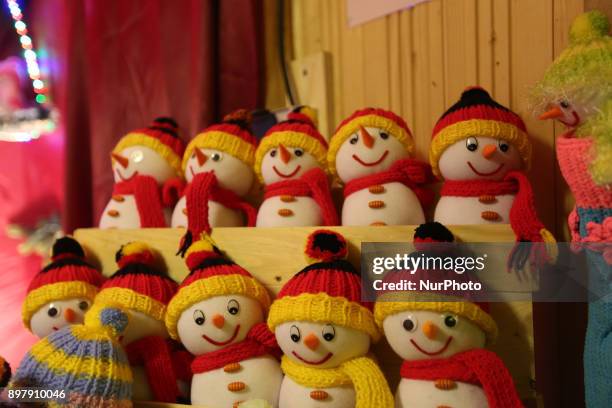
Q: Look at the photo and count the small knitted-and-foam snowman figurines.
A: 10